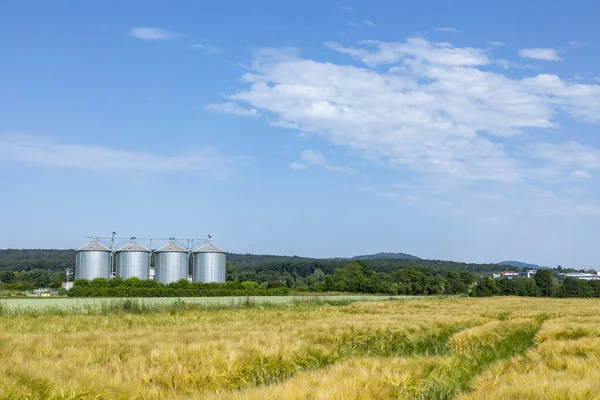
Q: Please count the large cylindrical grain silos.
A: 4